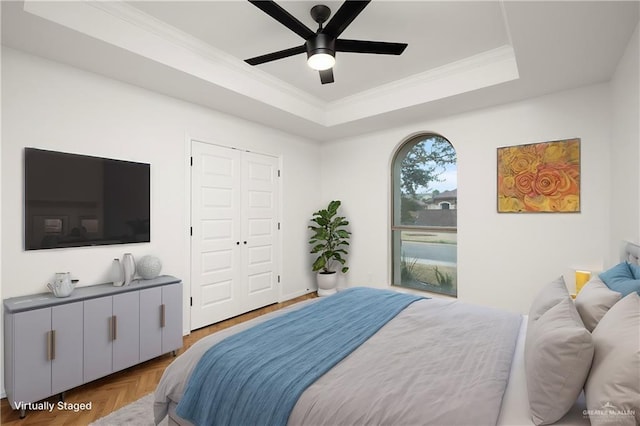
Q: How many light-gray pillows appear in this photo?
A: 4